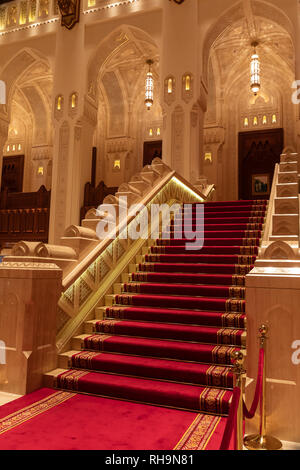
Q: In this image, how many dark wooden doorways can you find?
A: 3